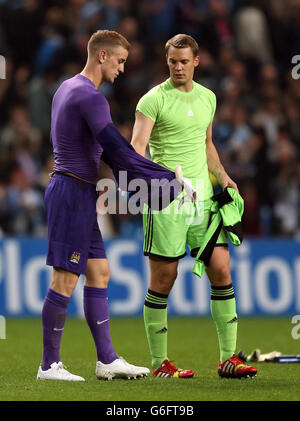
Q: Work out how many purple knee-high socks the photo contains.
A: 2